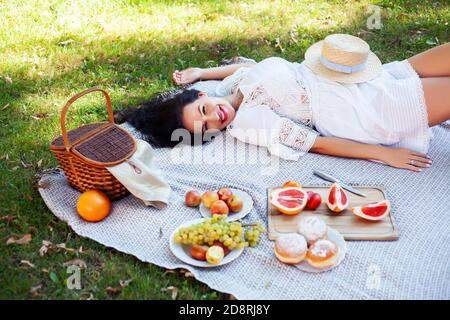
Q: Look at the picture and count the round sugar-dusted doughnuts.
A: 3